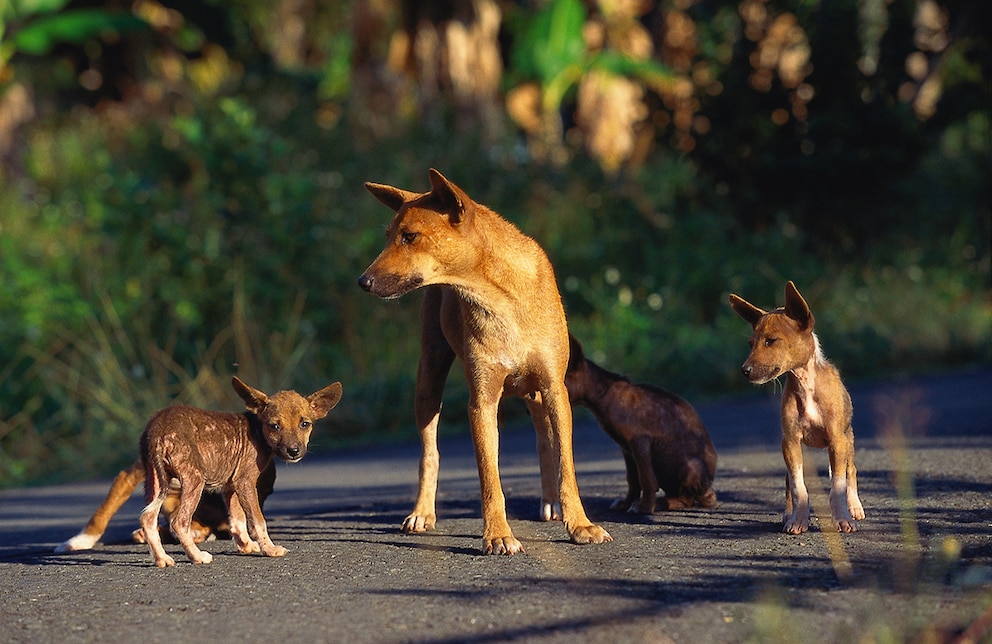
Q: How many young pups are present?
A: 4